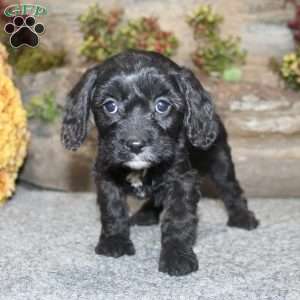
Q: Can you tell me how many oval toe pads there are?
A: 4